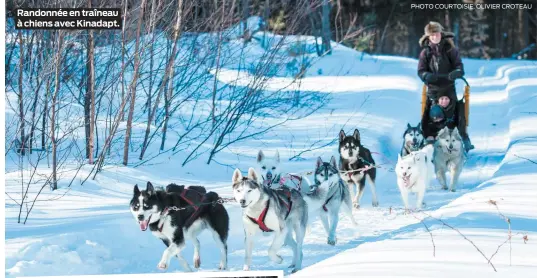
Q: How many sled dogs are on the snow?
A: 8